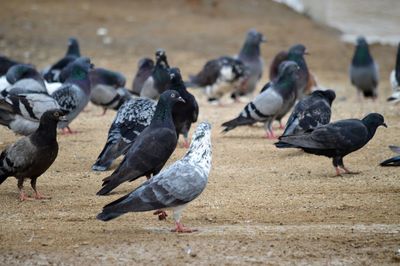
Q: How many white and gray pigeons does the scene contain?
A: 1